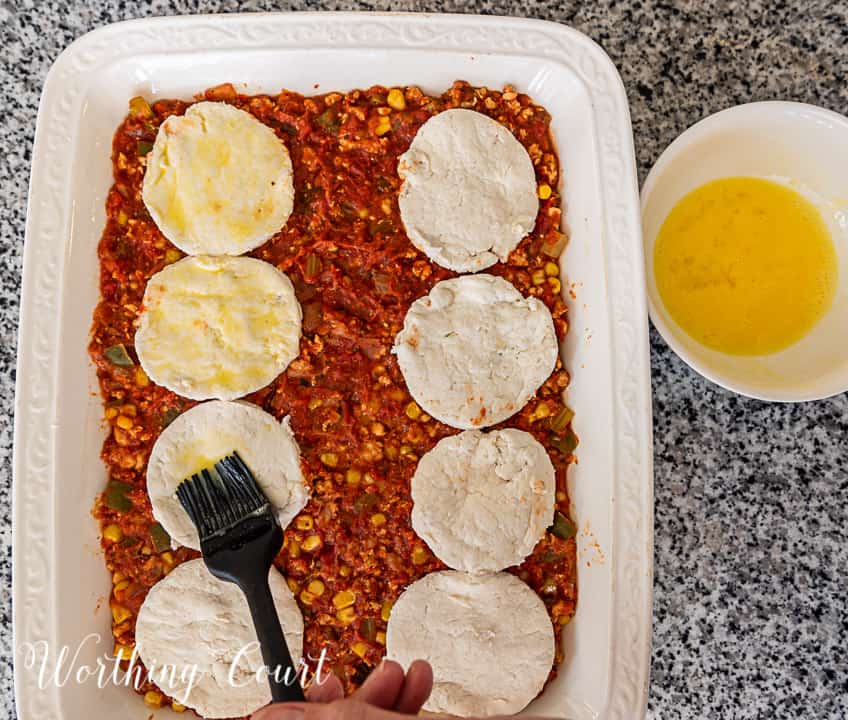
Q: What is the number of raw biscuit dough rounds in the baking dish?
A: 8